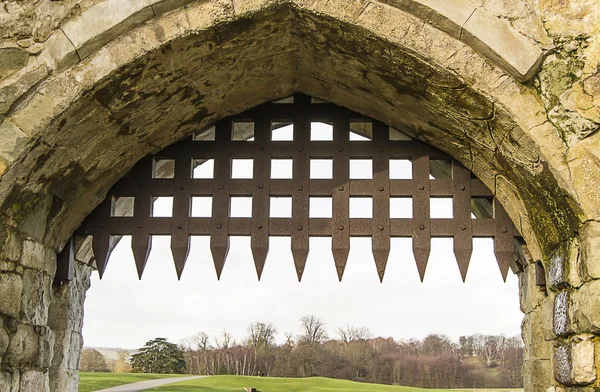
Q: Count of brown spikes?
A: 11